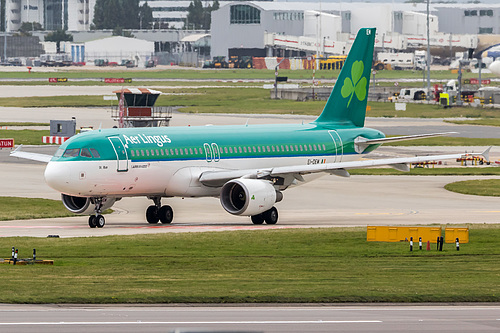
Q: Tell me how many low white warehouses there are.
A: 1